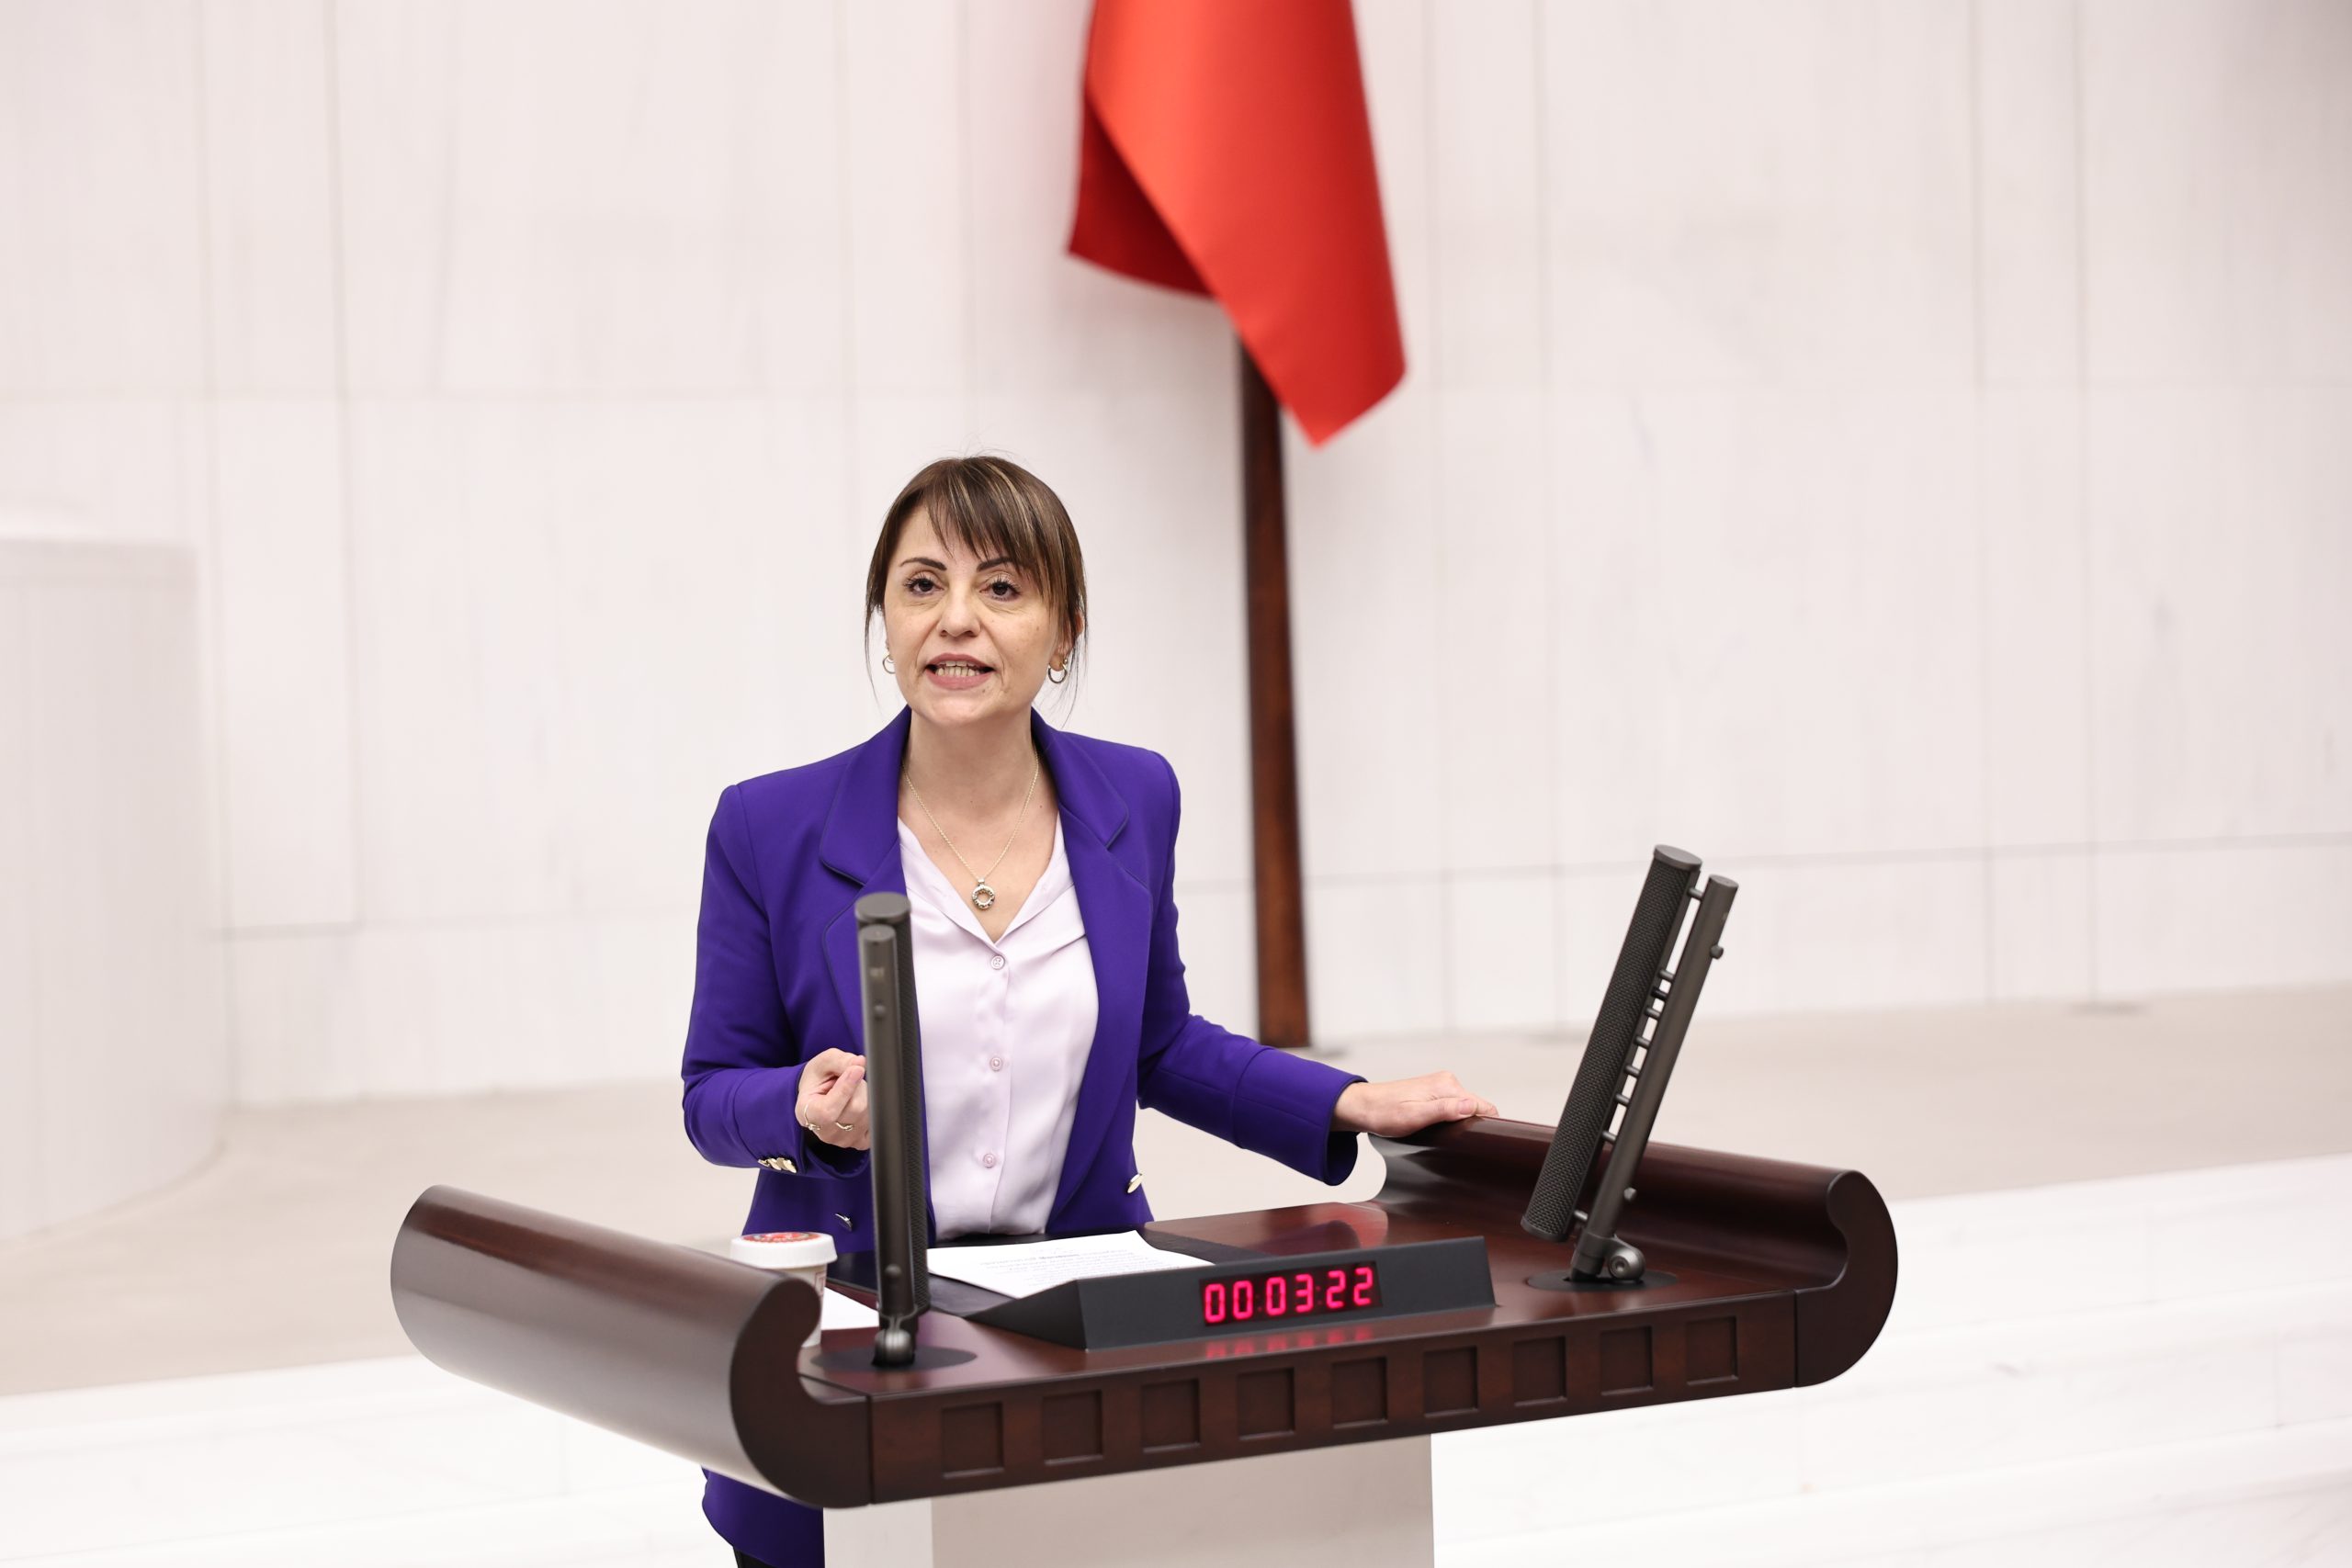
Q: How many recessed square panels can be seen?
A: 9